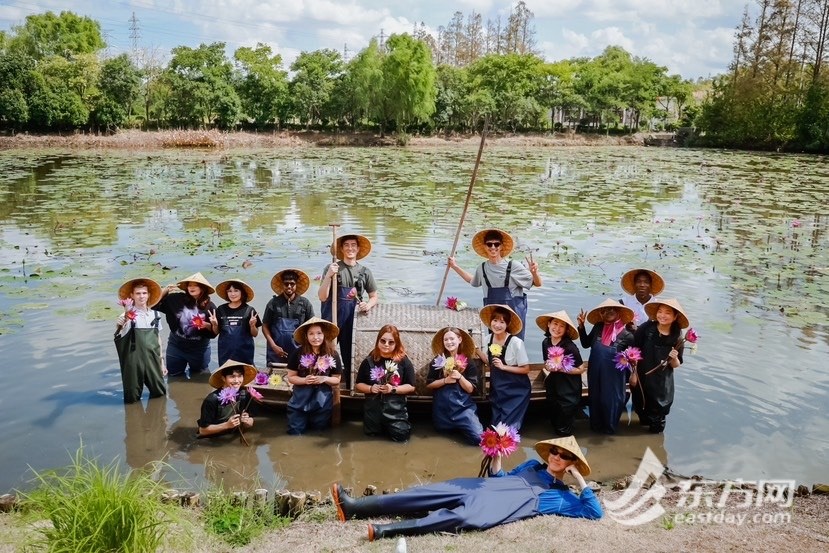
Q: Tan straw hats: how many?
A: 15